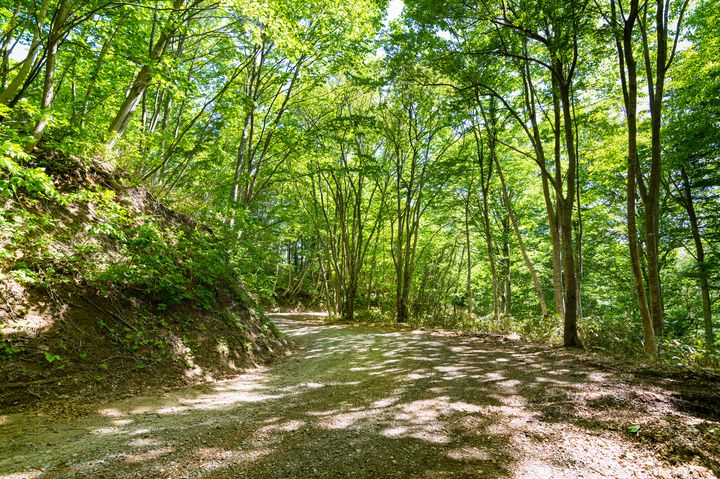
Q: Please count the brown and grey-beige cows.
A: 0